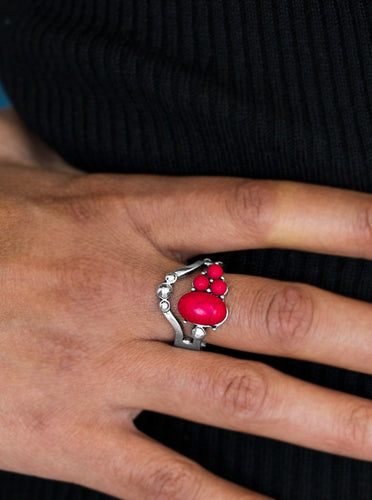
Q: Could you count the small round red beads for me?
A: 3